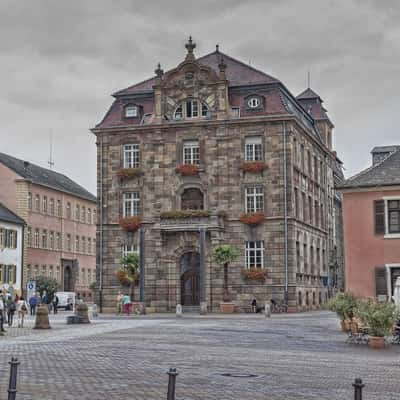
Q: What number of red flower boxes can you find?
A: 7